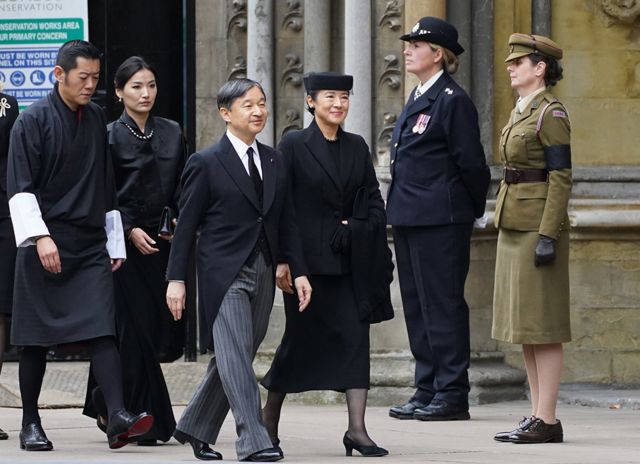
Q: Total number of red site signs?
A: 0